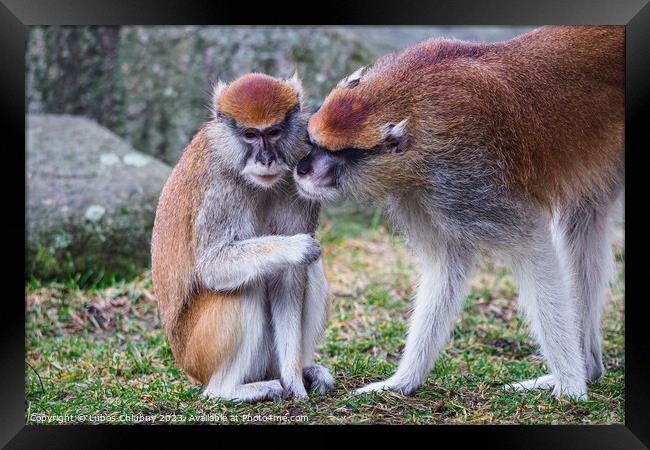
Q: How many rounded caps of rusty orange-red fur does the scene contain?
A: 2